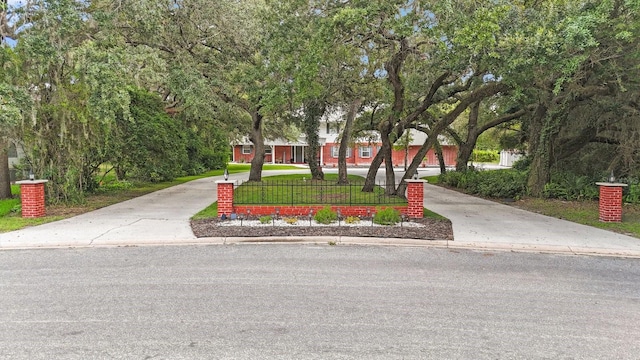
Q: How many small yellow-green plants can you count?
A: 2